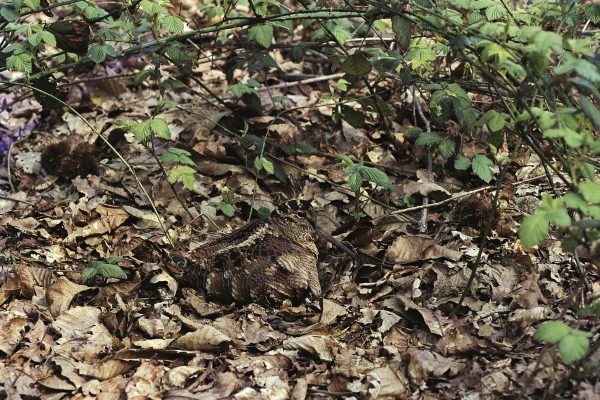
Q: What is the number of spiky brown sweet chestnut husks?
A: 2